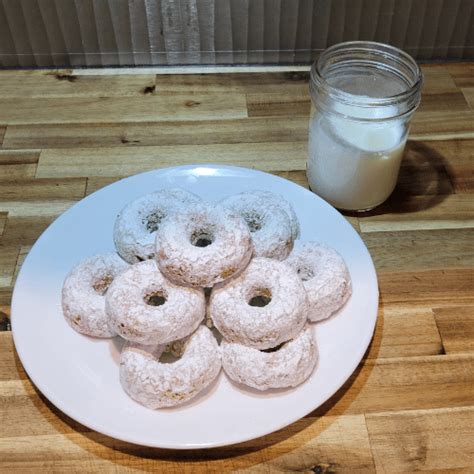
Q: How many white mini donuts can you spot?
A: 9